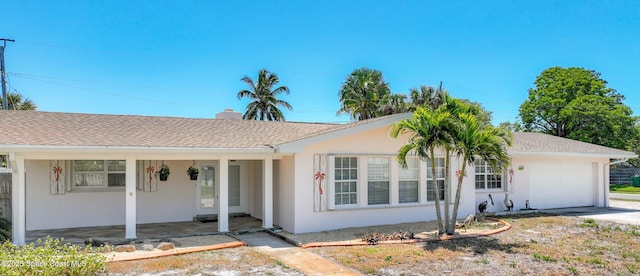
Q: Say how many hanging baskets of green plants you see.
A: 2